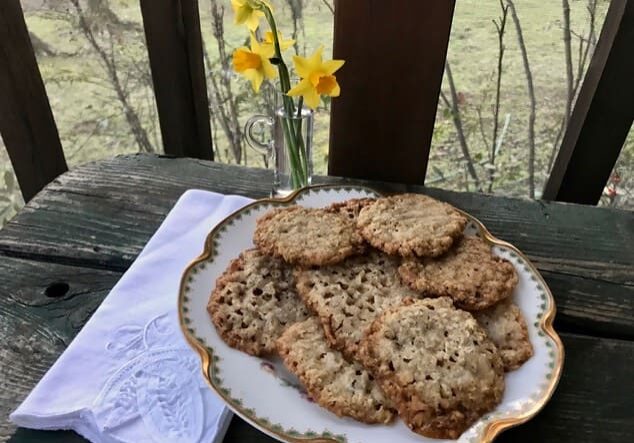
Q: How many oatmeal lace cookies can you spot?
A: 9